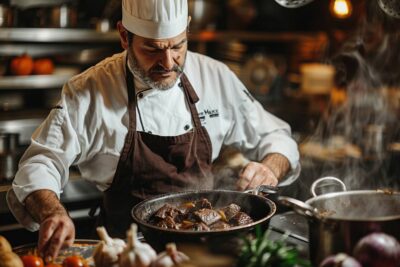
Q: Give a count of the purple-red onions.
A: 2